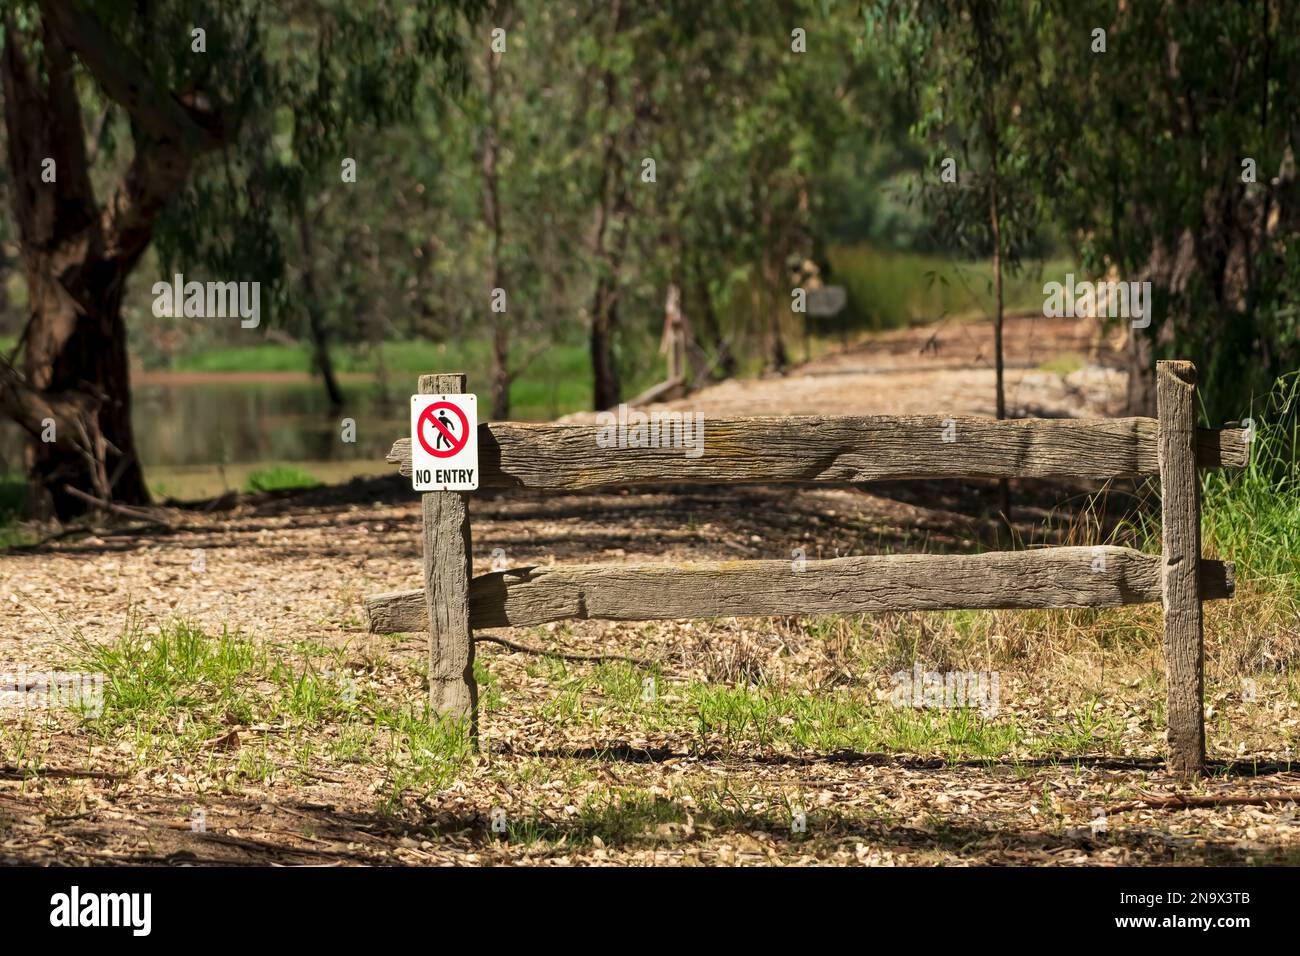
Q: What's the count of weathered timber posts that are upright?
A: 2